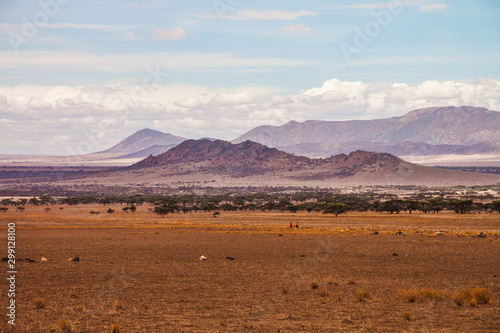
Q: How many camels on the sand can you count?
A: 0